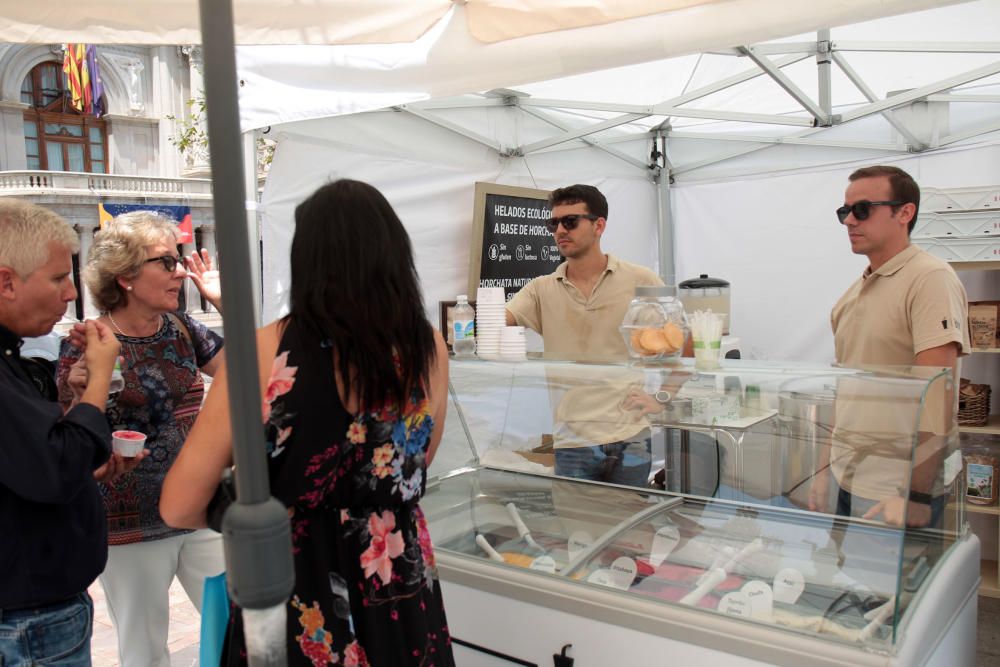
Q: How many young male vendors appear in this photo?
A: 2